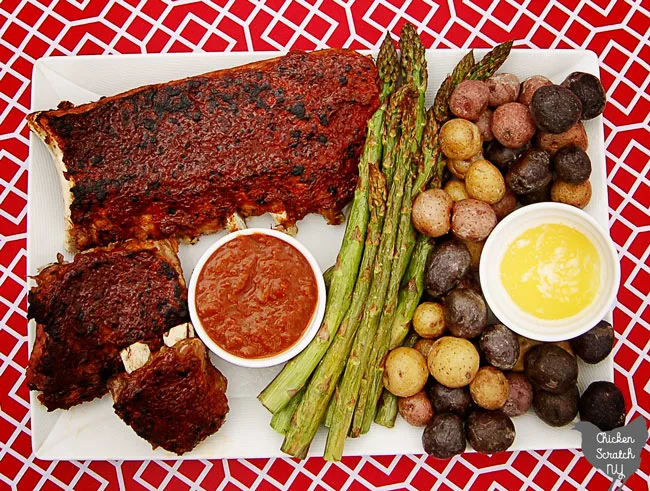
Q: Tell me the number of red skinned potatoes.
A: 11